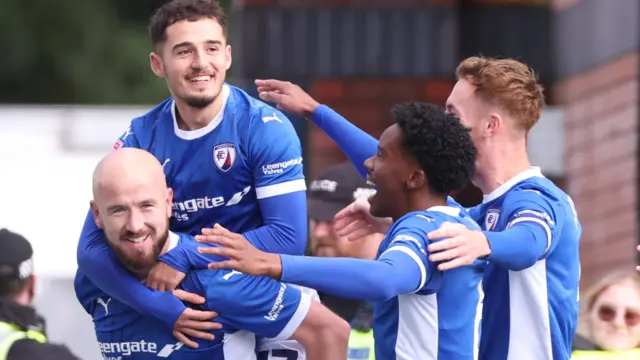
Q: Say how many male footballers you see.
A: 4